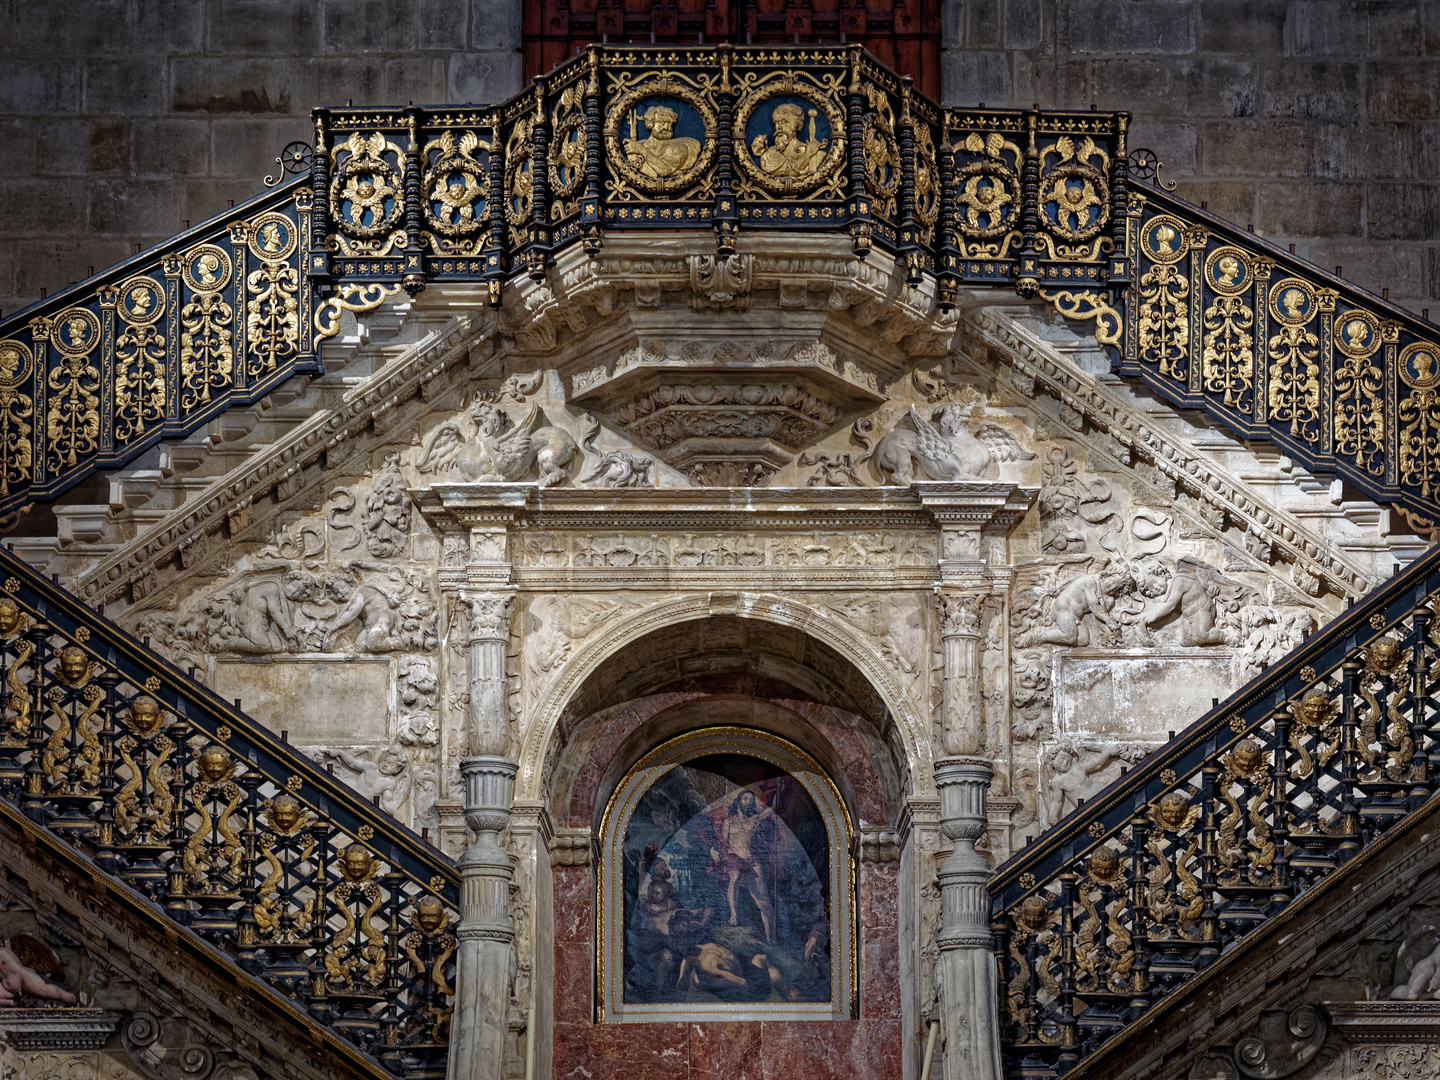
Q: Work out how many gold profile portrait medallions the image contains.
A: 10